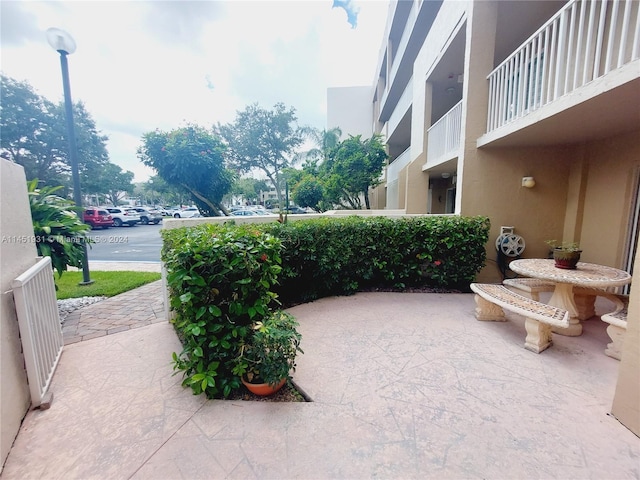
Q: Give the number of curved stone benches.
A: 3